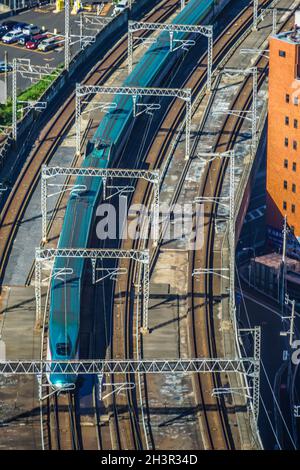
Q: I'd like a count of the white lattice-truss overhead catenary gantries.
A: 5